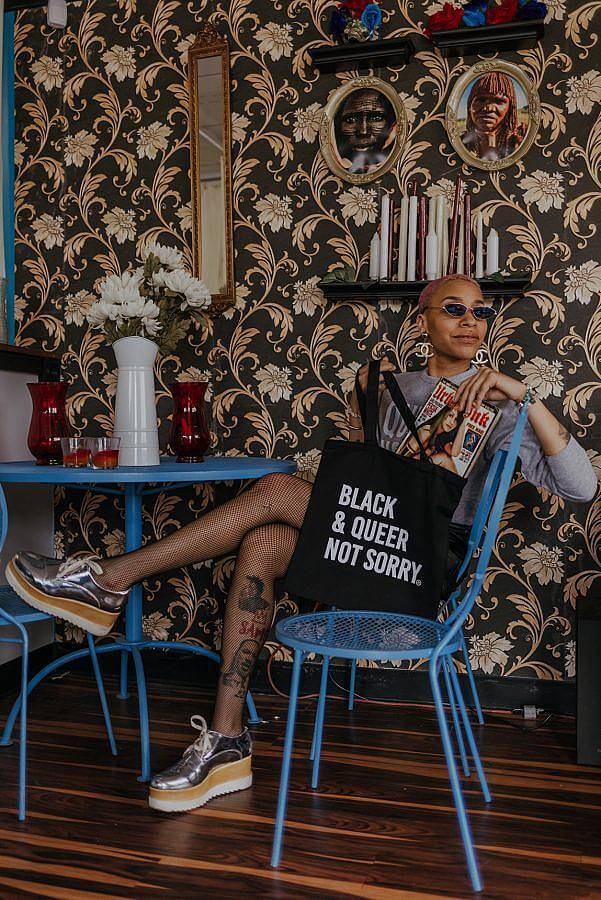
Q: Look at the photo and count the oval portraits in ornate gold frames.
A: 2